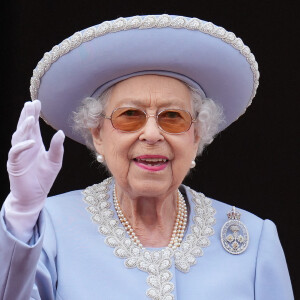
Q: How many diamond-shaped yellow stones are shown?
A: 3